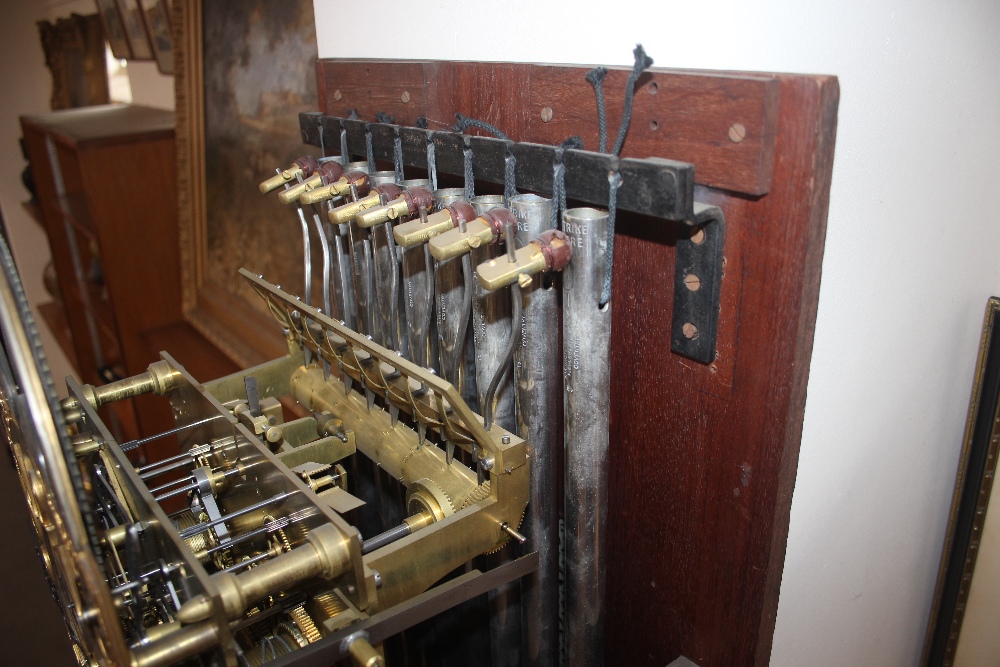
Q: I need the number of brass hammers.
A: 8